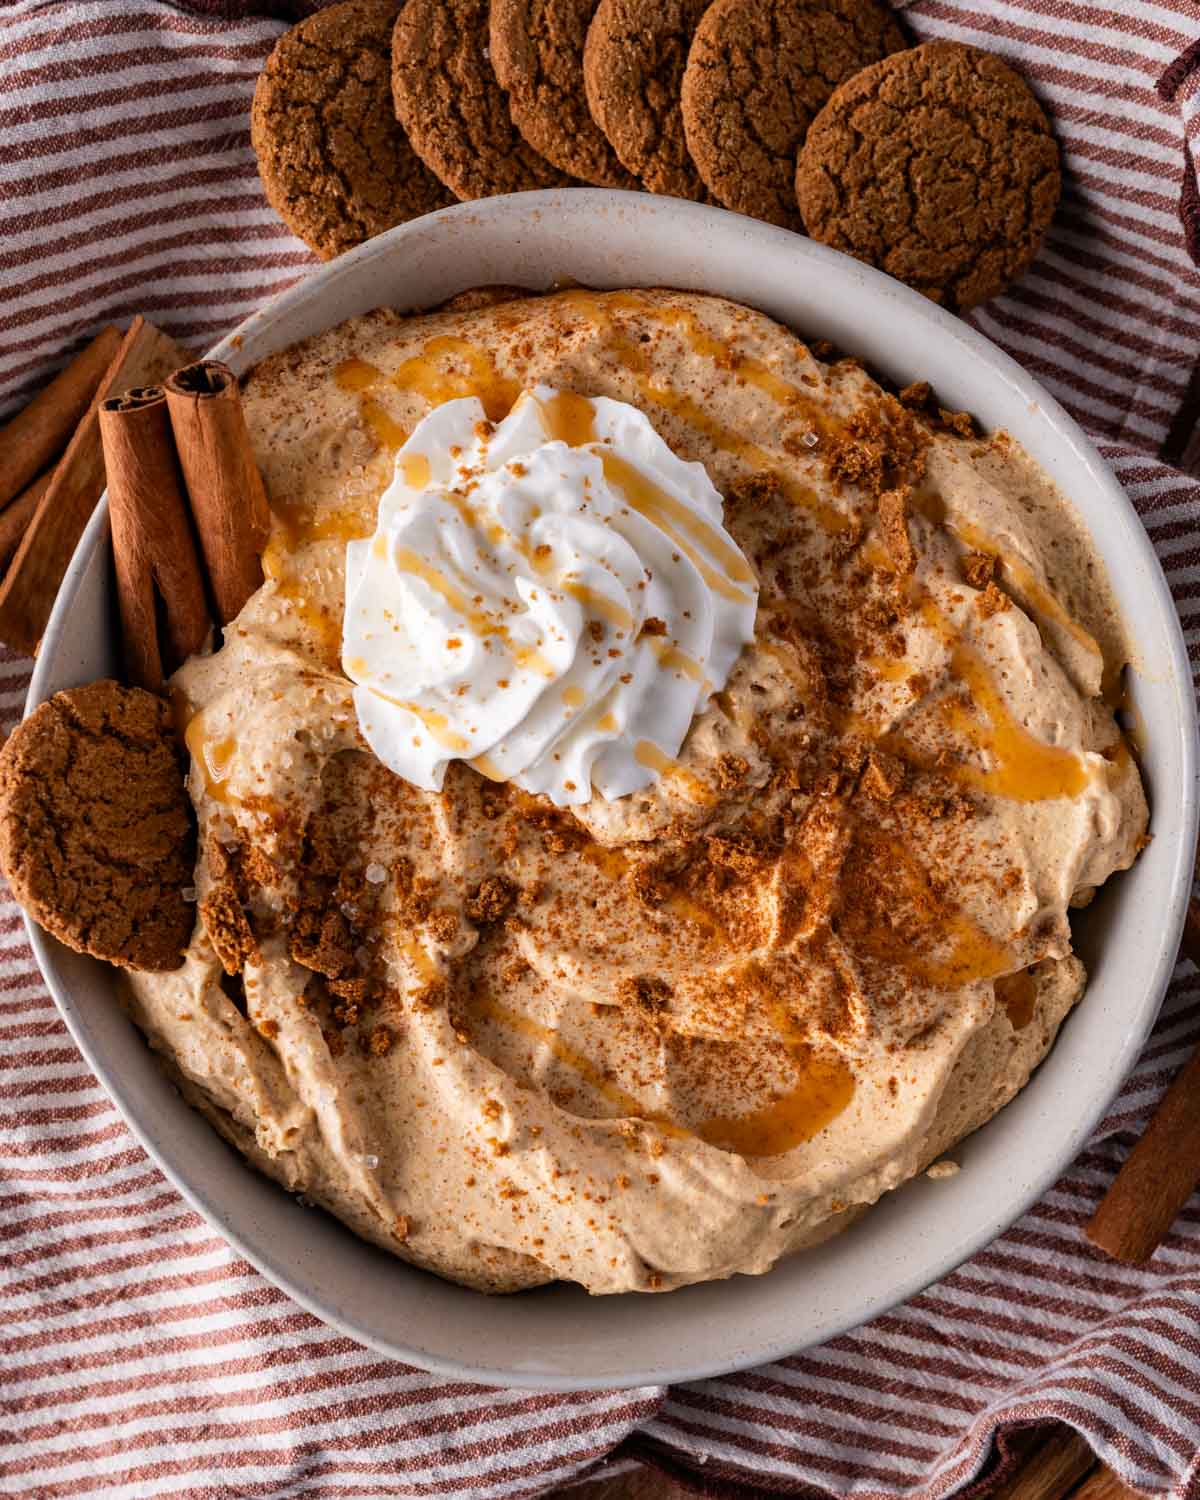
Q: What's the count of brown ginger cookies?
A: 7